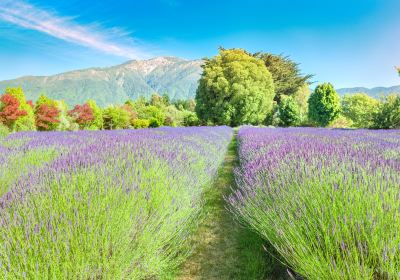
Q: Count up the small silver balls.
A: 0